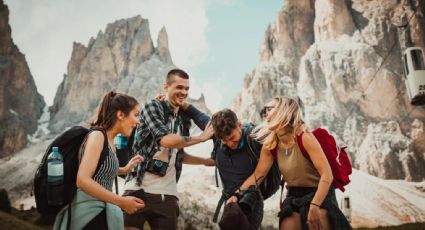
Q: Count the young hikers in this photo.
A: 4